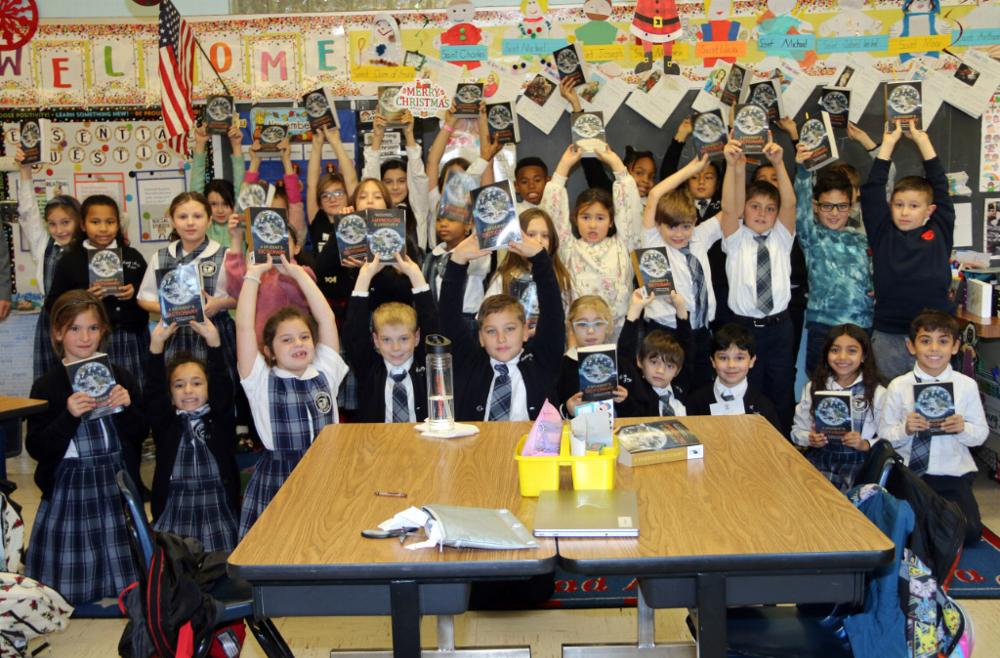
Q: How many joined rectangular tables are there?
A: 2